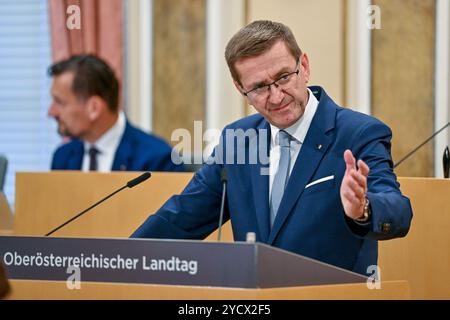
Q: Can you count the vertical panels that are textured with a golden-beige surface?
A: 2